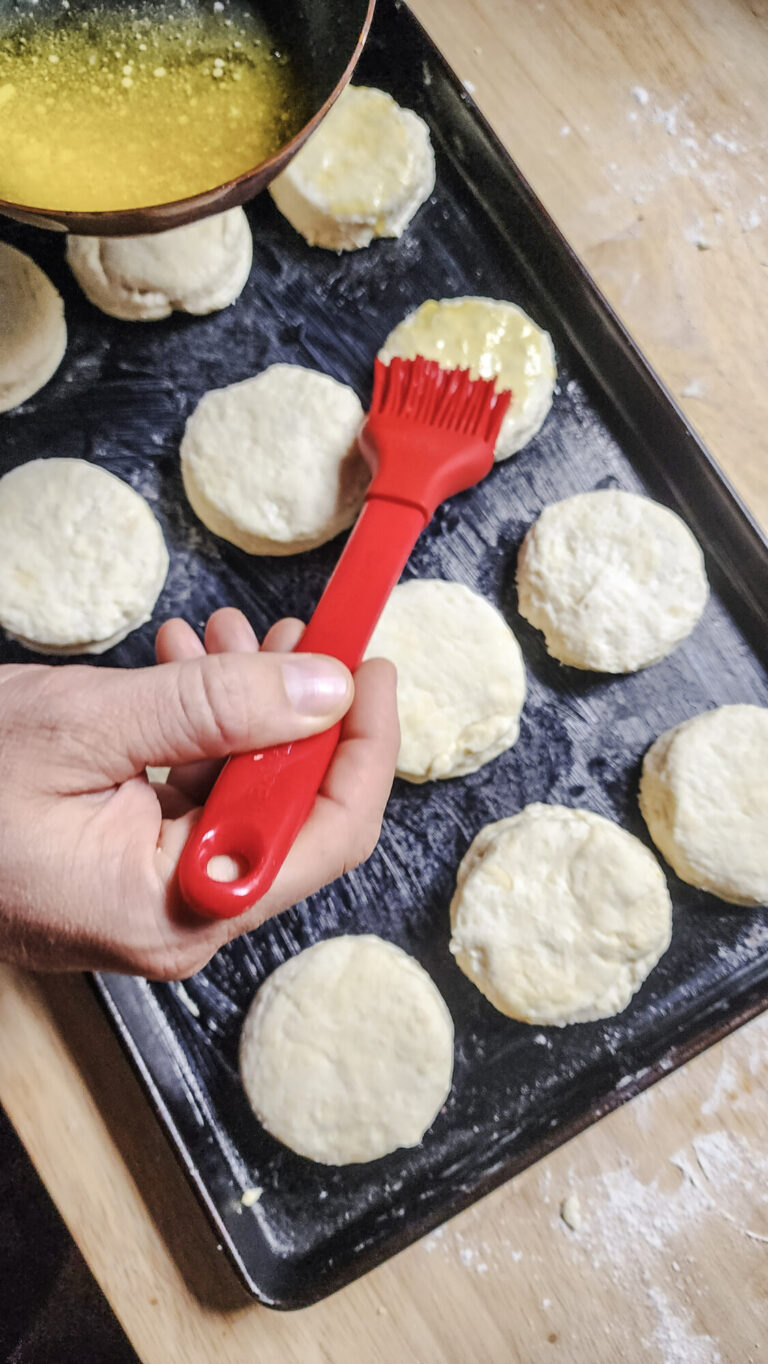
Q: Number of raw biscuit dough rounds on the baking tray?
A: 11